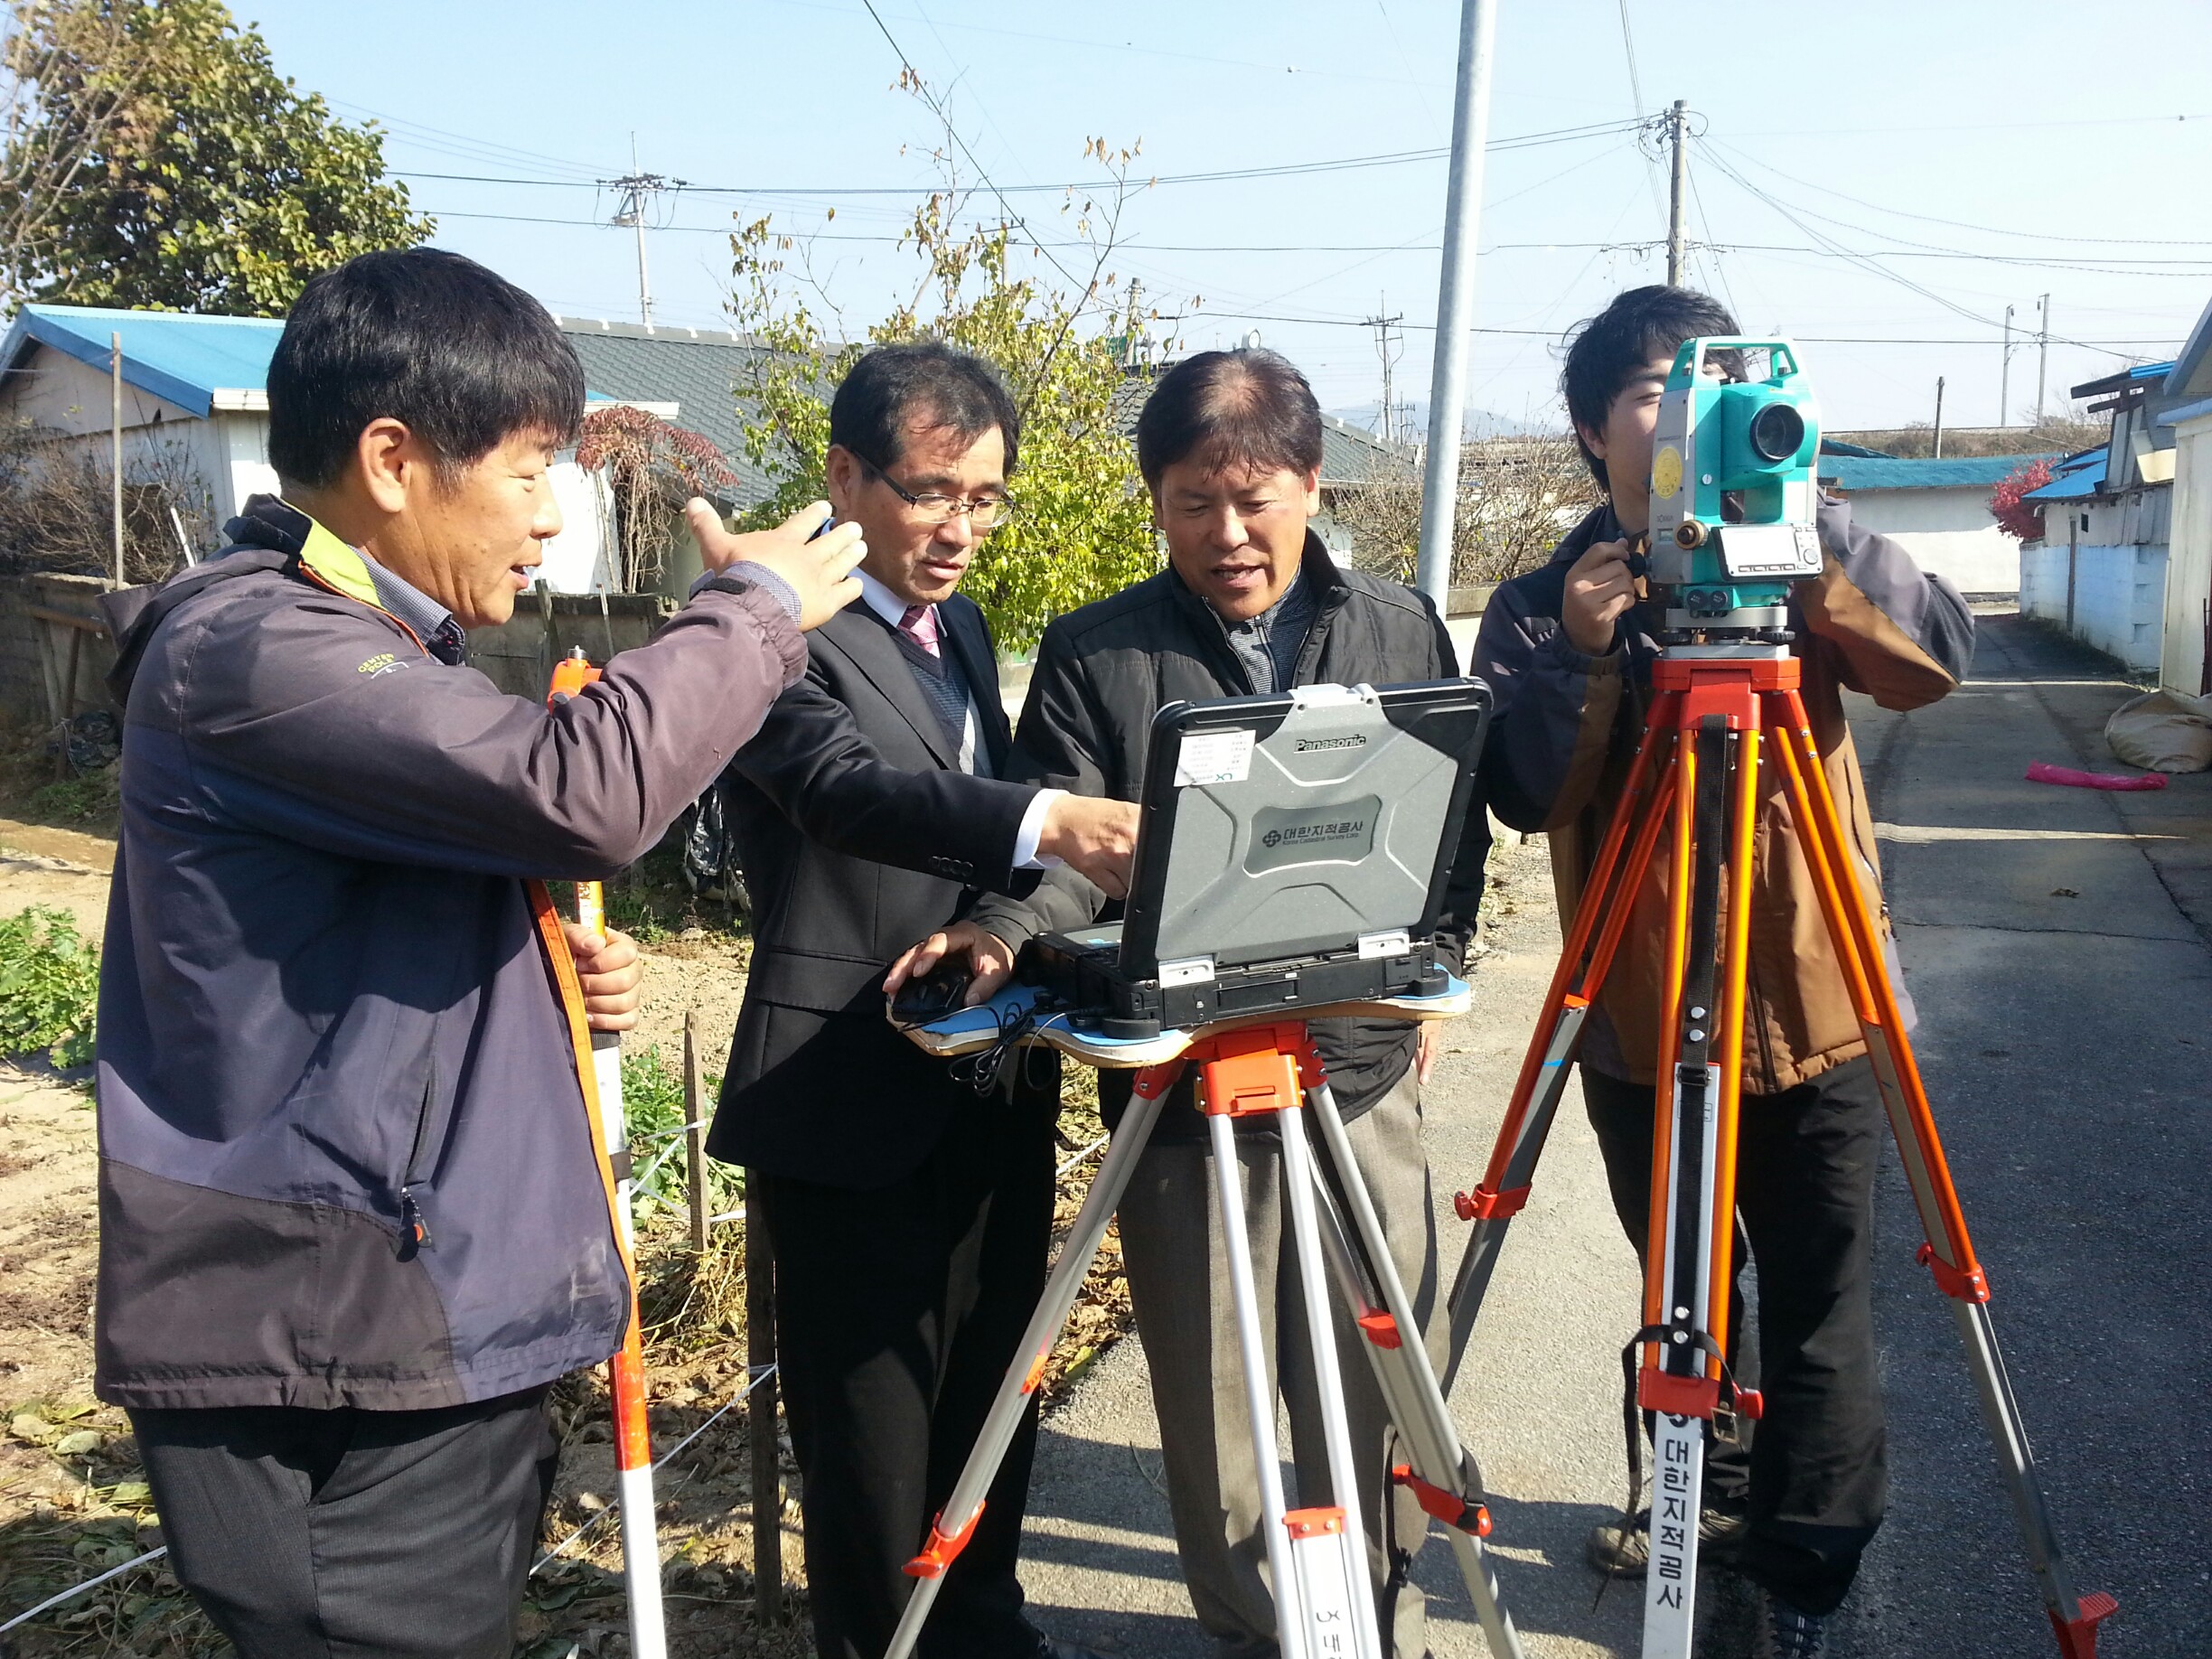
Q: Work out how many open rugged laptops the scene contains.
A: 1